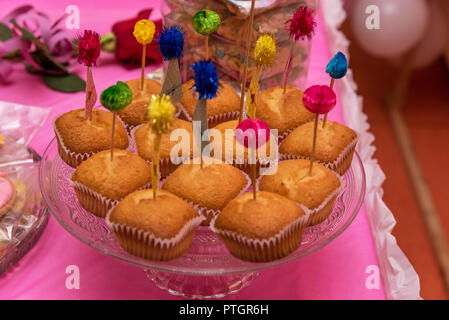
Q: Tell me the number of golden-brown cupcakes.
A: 12